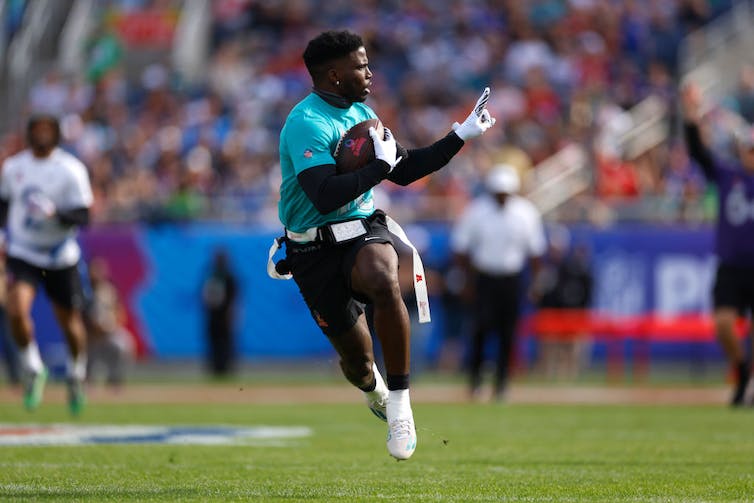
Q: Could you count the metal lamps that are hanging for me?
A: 0